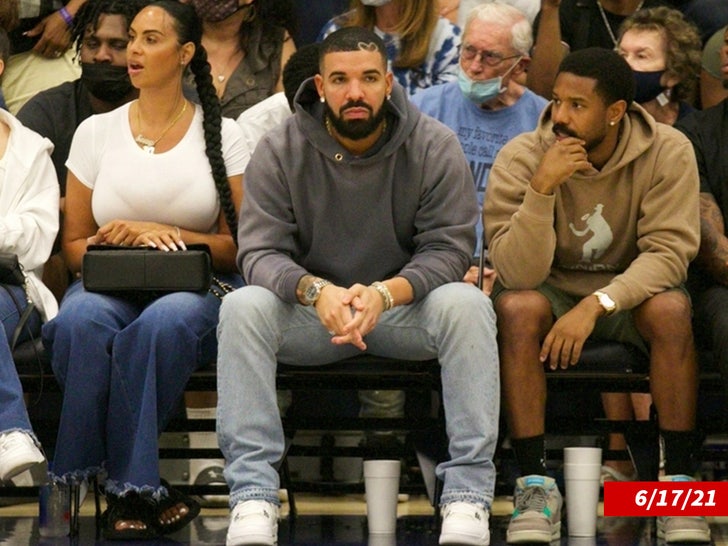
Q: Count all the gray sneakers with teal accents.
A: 2